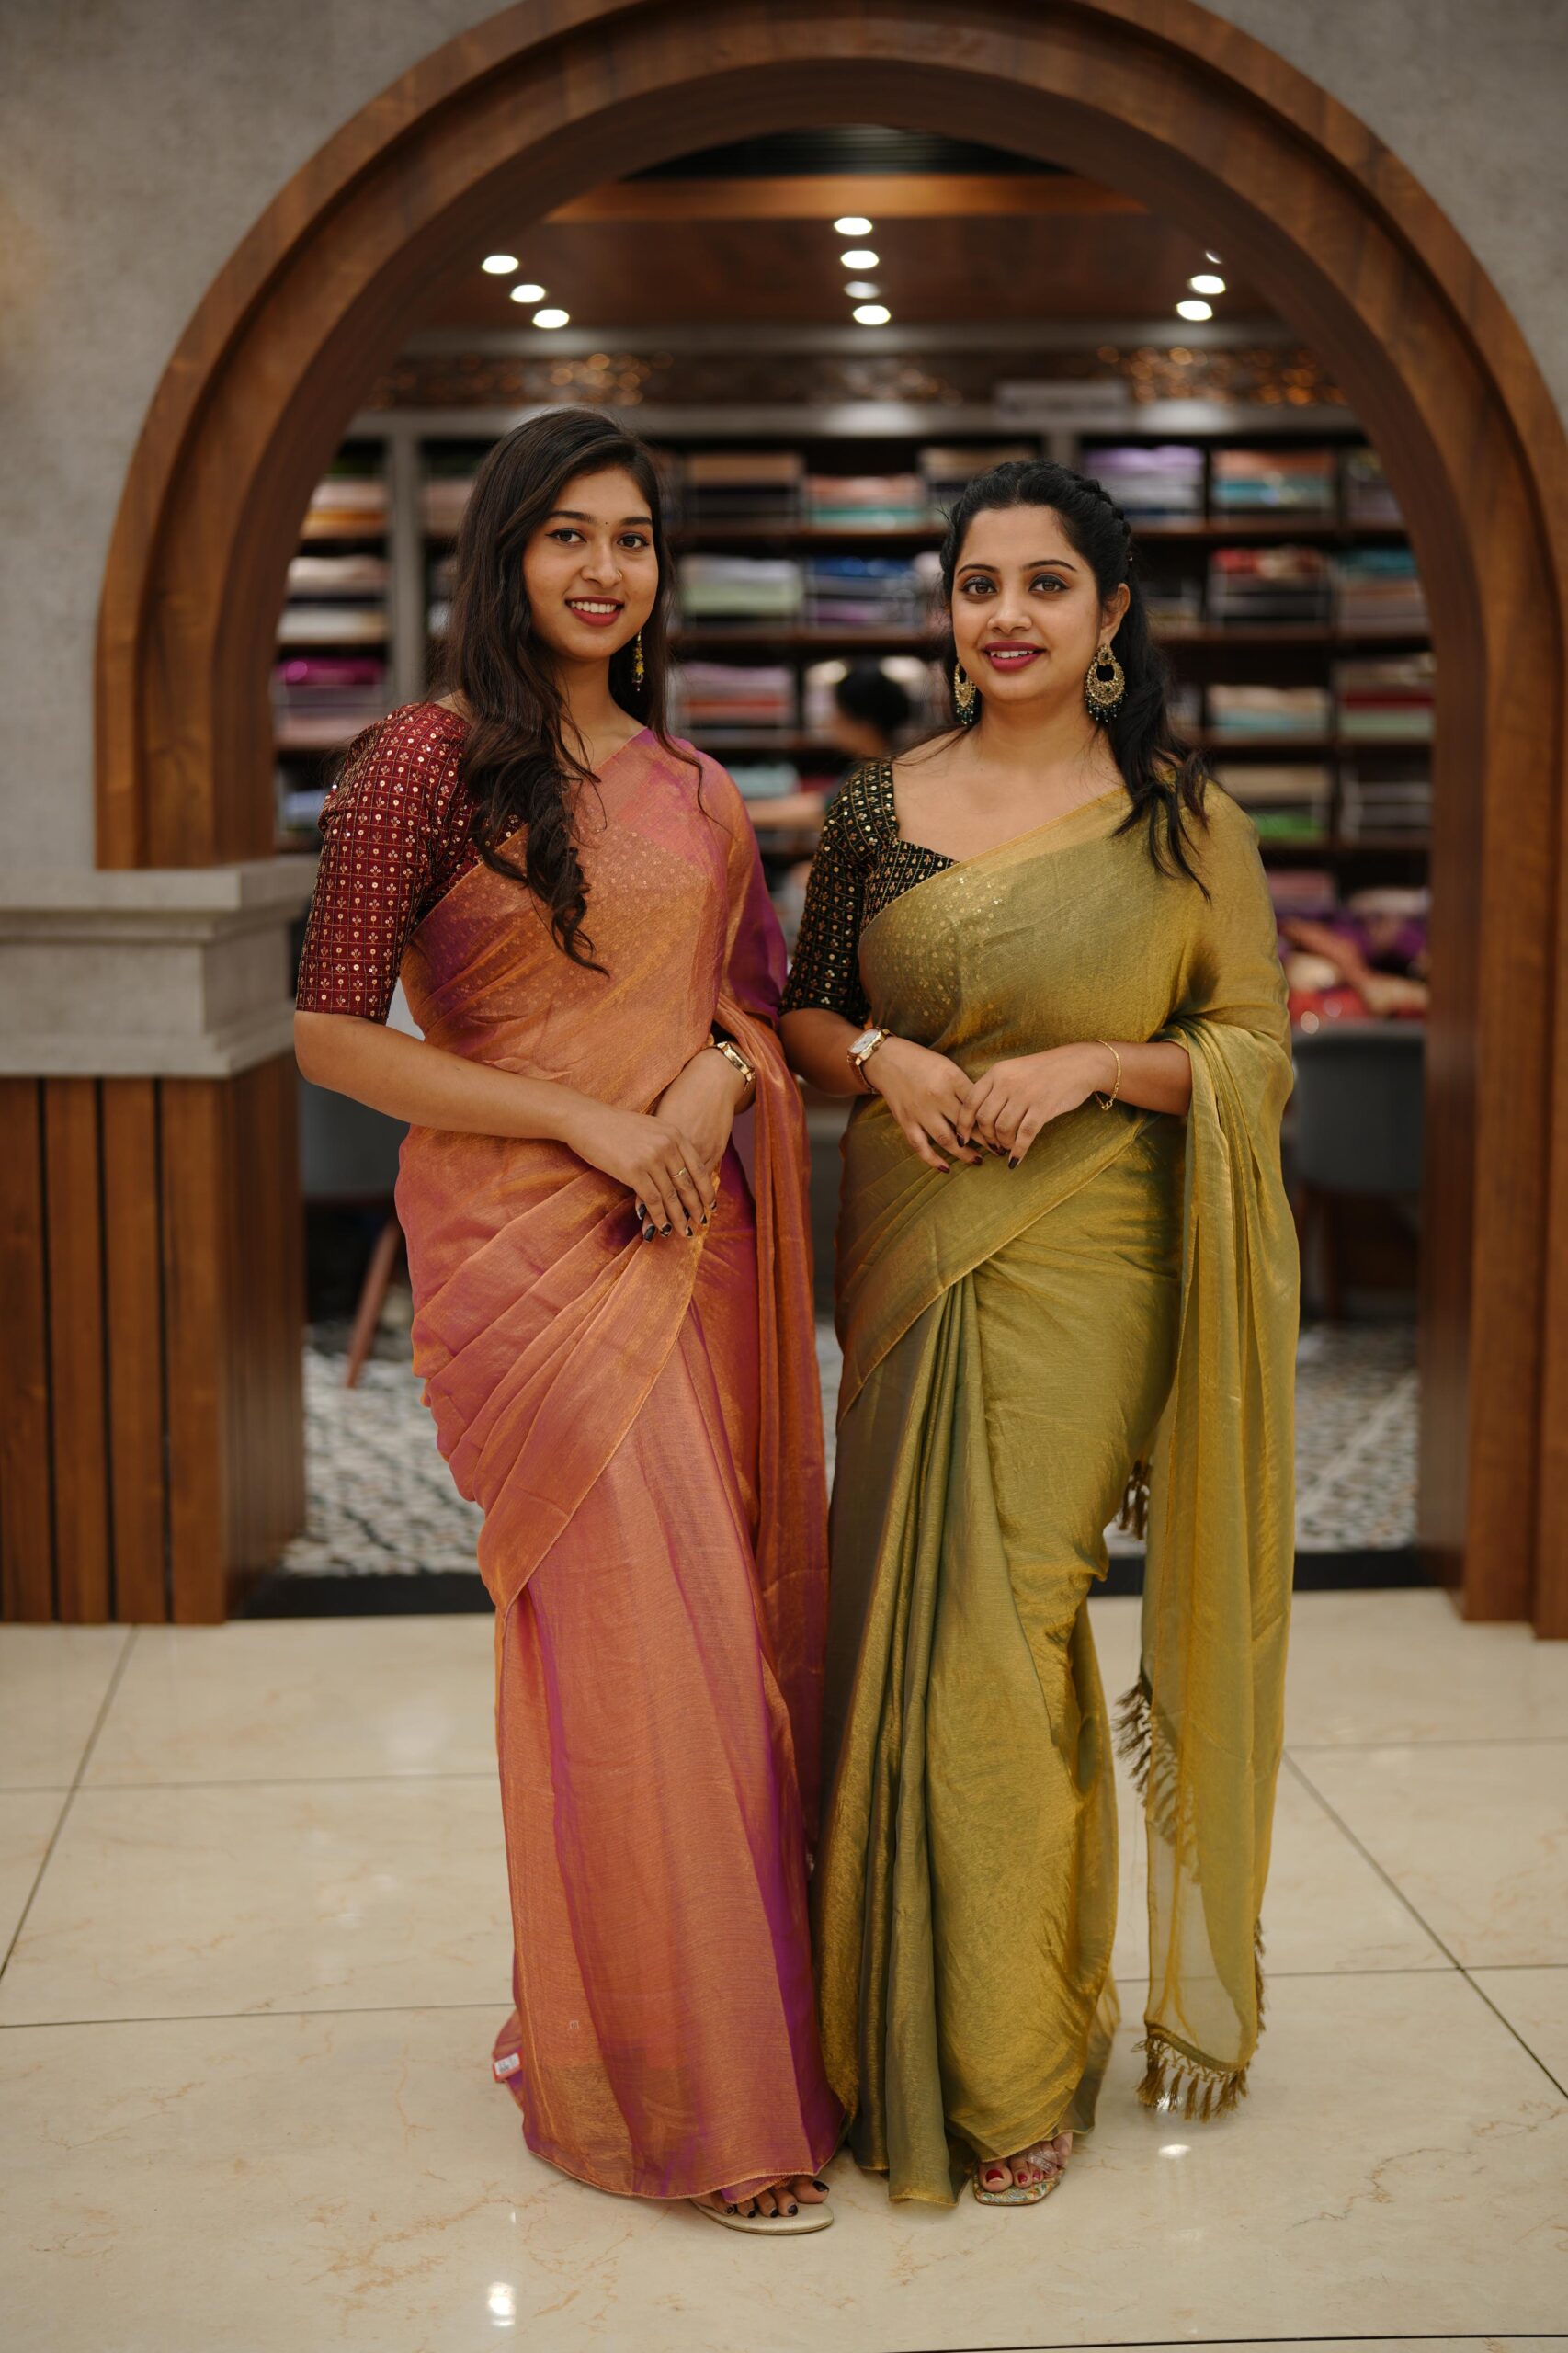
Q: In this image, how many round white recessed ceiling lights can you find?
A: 10